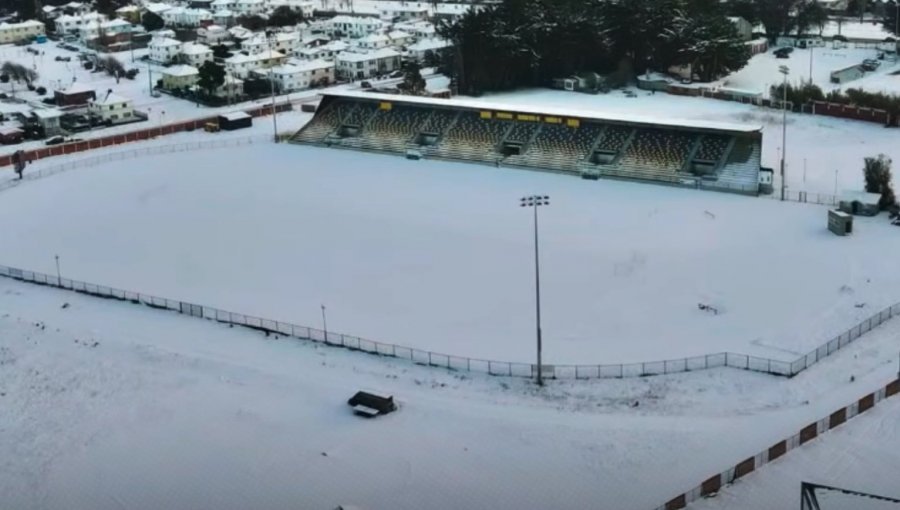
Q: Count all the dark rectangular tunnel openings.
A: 5